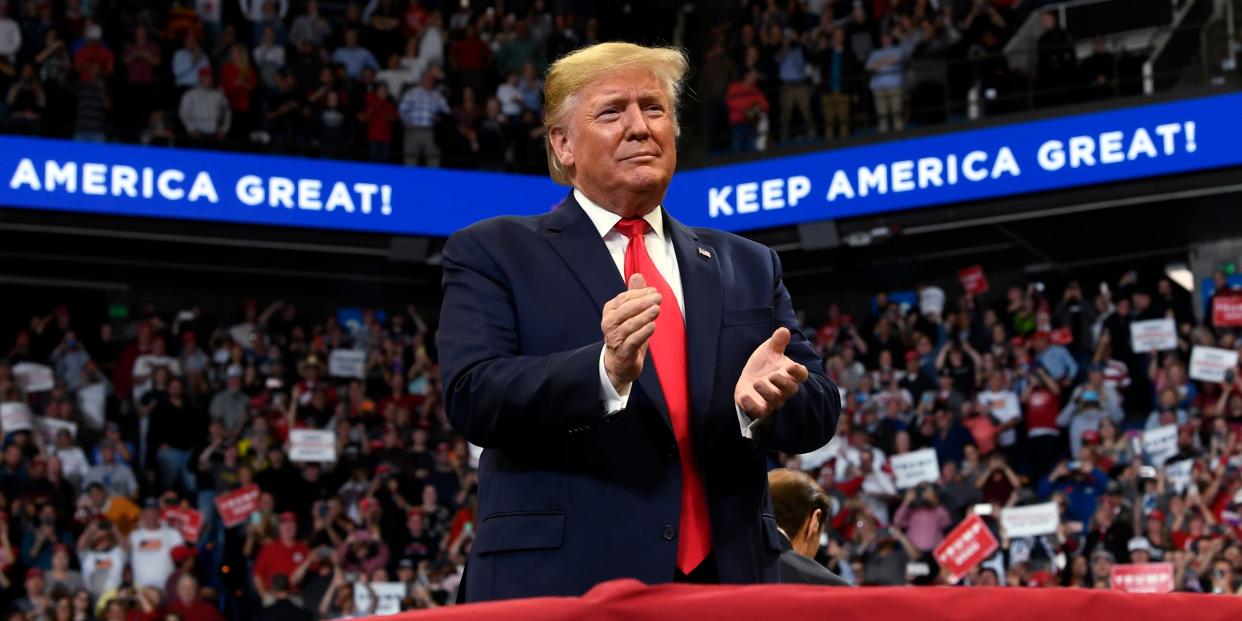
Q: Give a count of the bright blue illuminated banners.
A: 2